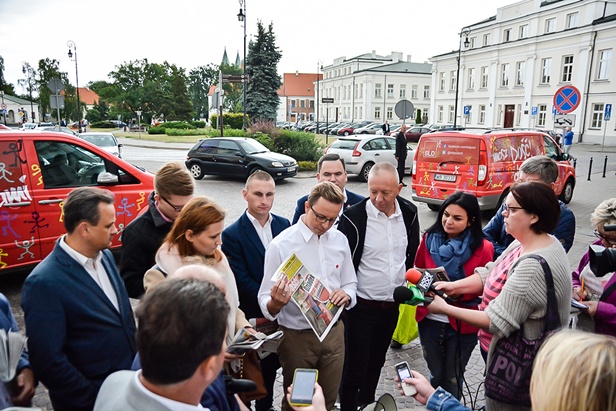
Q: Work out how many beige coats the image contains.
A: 1